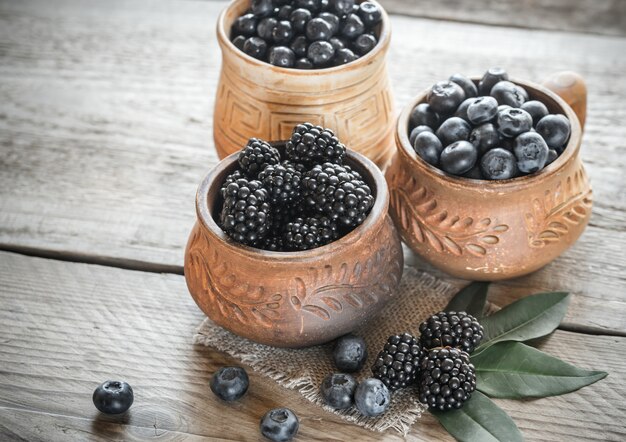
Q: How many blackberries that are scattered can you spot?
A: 3